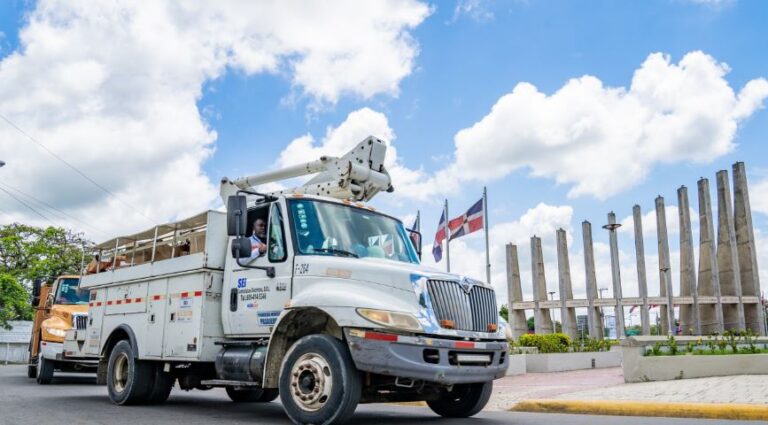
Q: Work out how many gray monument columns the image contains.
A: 11